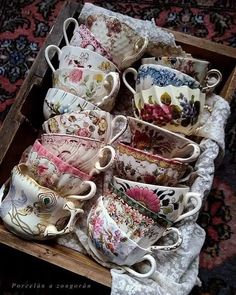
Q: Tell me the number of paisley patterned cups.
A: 0